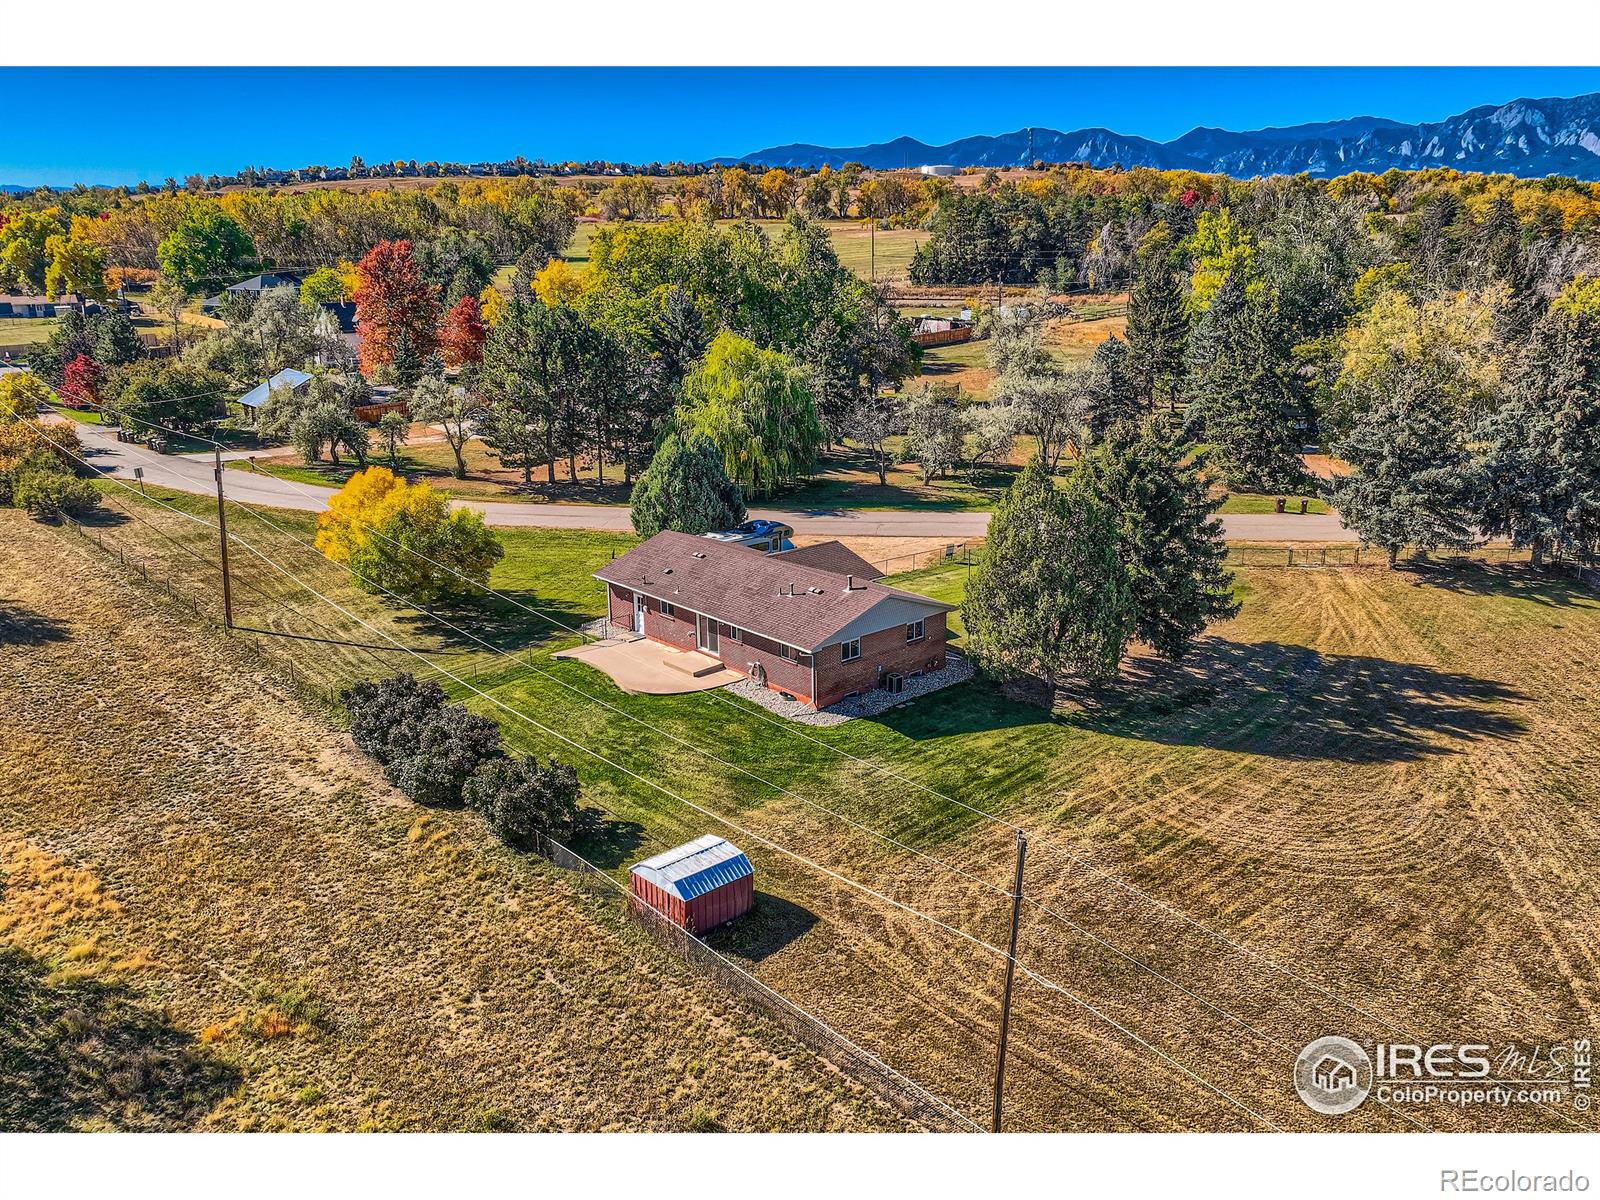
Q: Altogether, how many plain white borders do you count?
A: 2